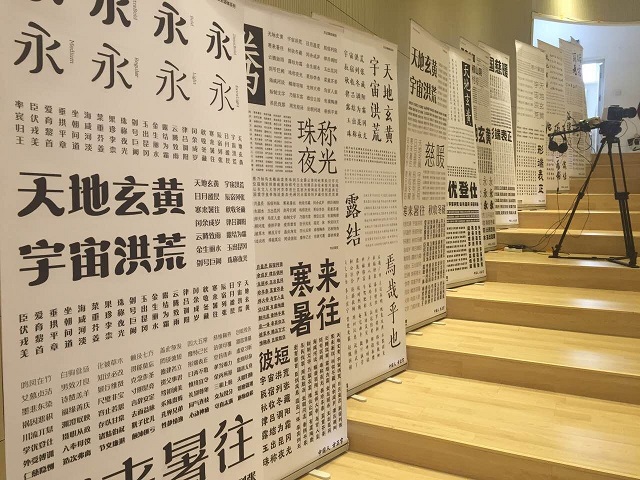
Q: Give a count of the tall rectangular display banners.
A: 11